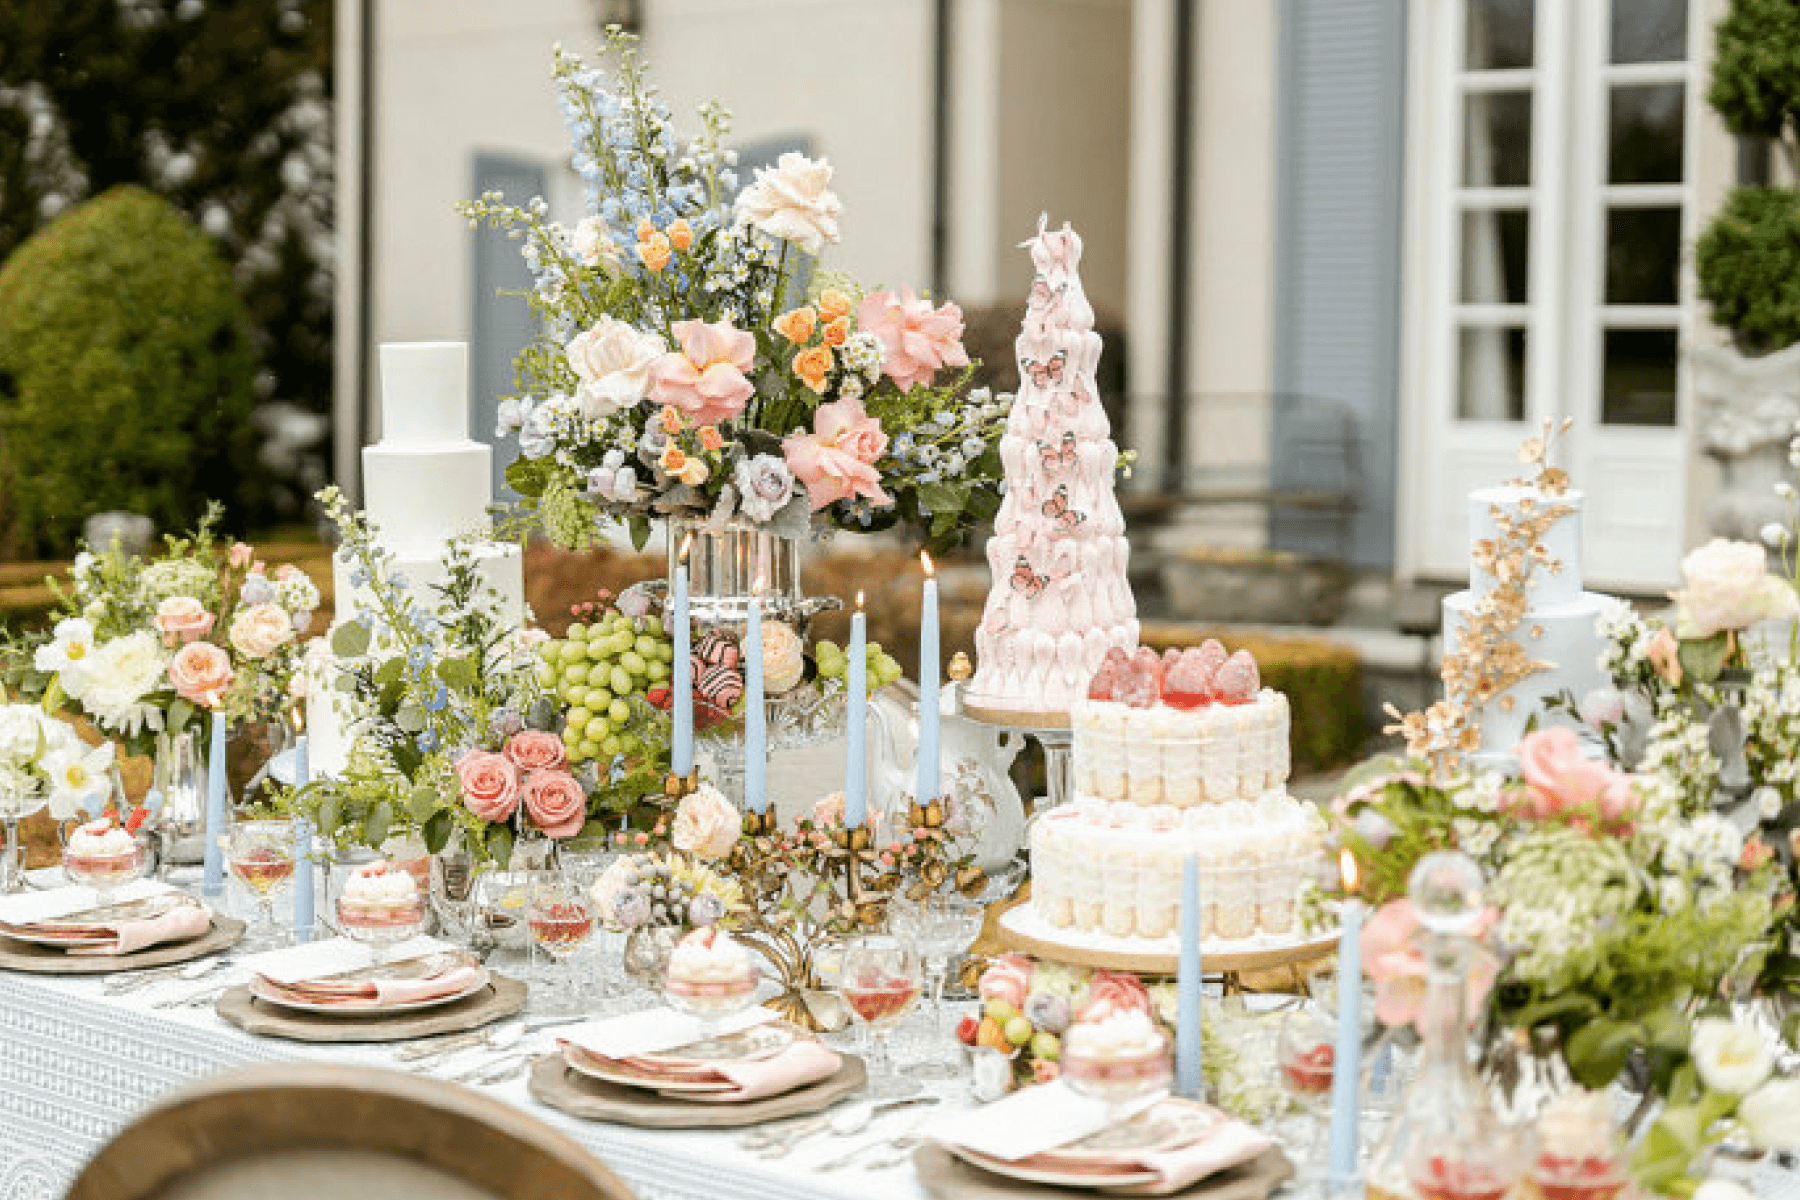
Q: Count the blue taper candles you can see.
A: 8